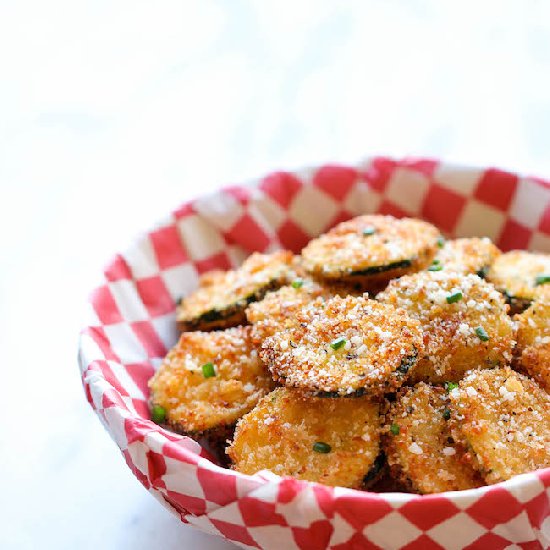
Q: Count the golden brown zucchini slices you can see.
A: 12